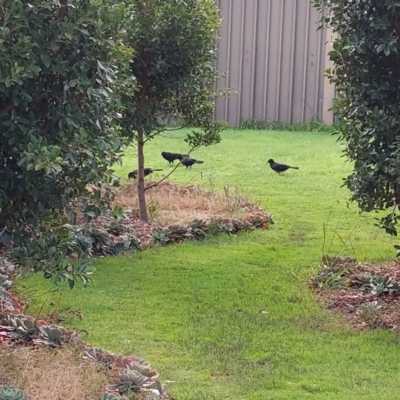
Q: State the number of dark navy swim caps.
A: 0